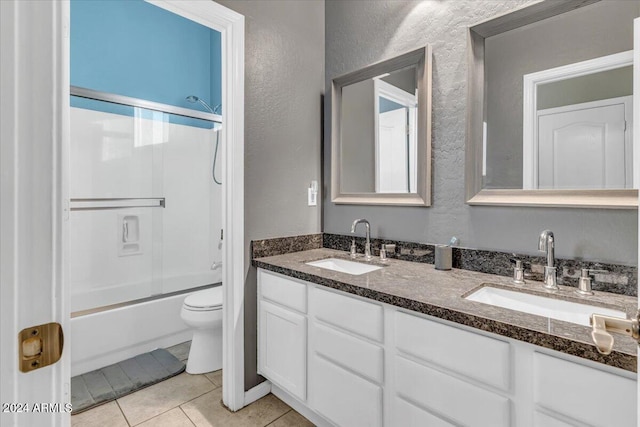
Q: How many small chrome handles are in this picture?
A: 4